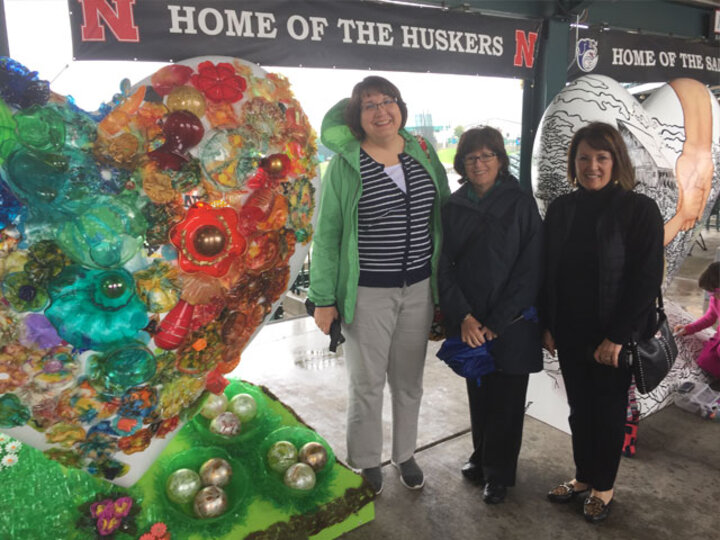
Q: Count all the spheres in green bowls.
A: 9